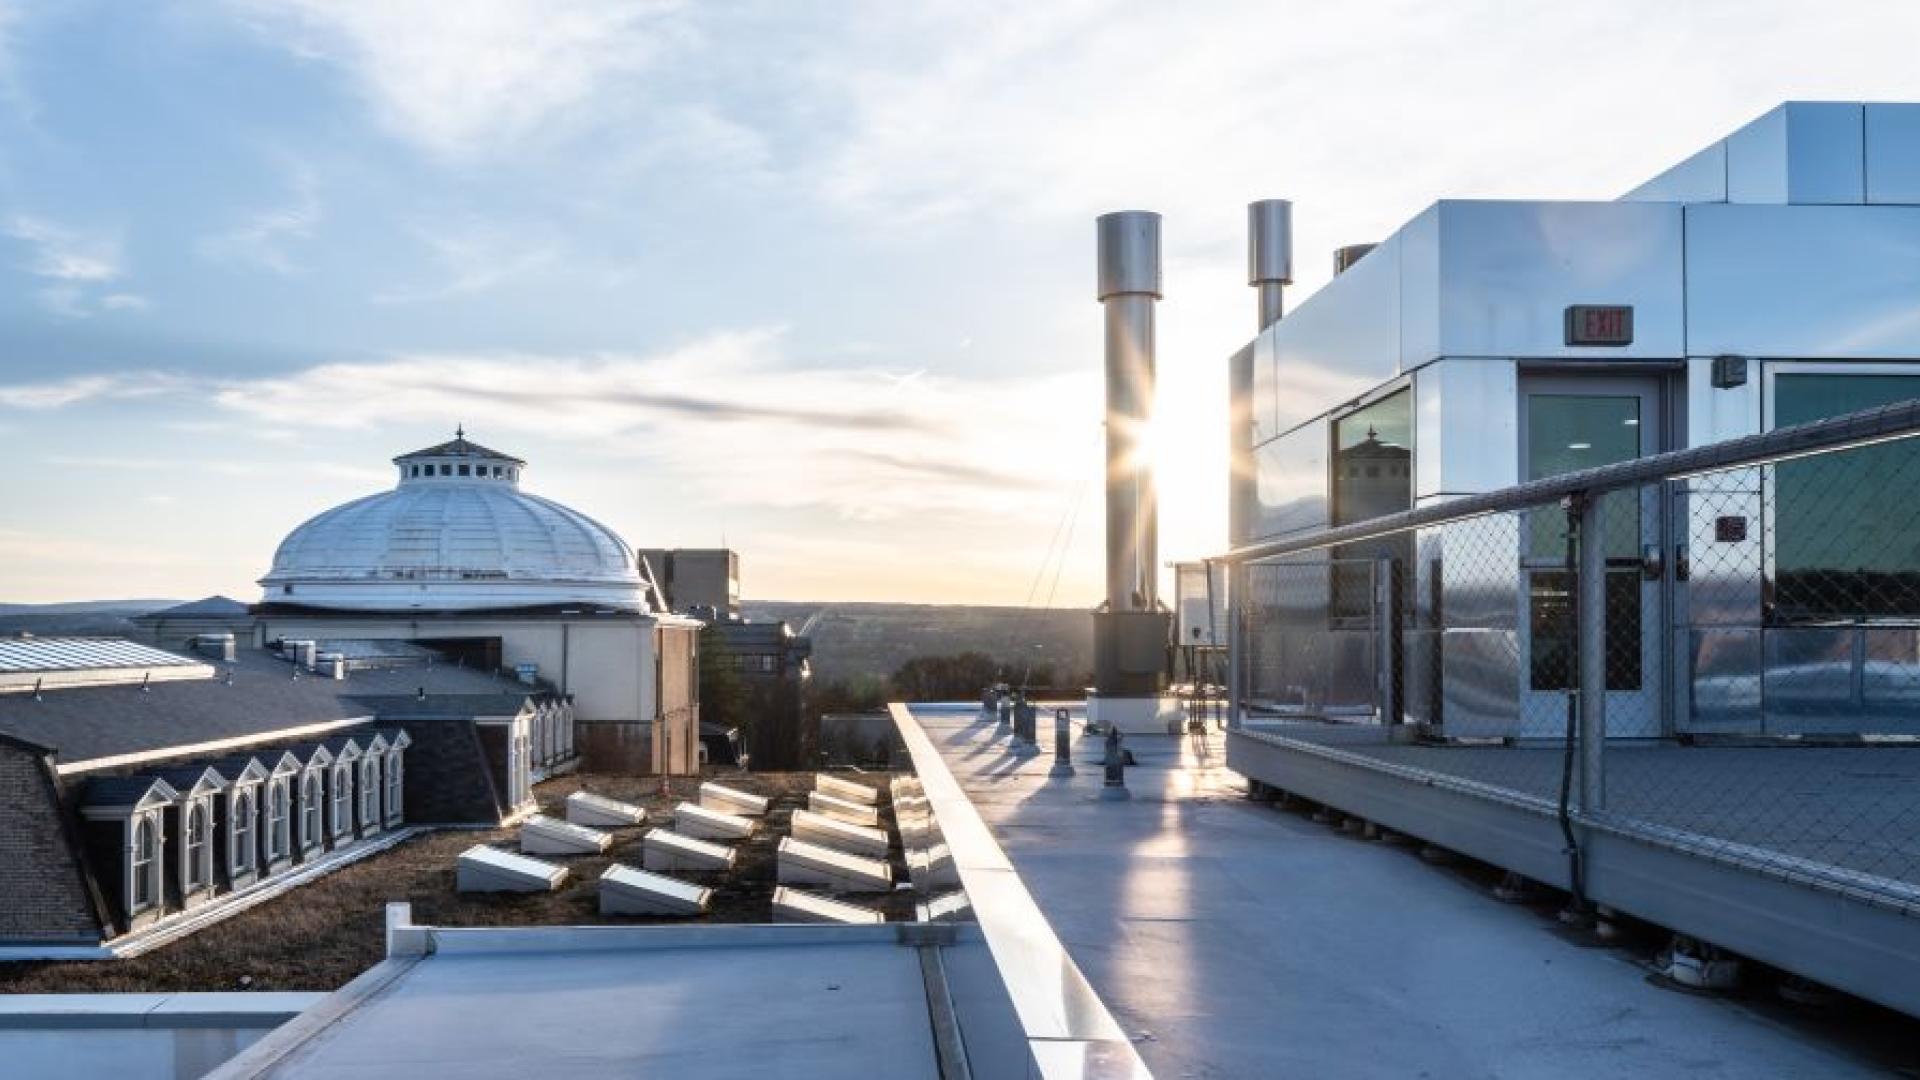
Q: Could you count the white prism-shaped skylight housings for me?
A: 12